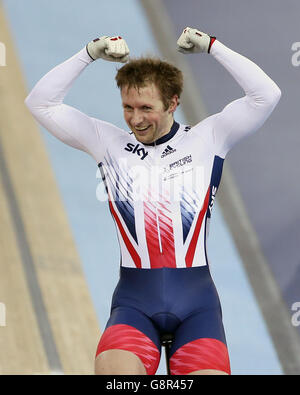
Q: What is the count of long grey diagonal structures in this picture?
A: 2